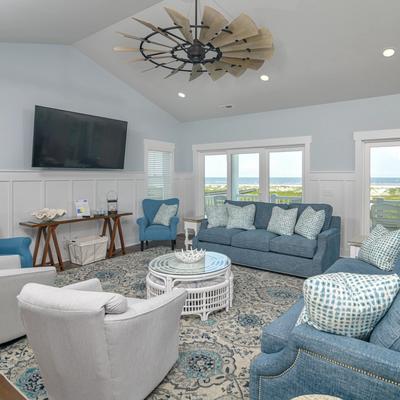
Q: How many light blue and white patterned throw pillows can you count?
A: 7